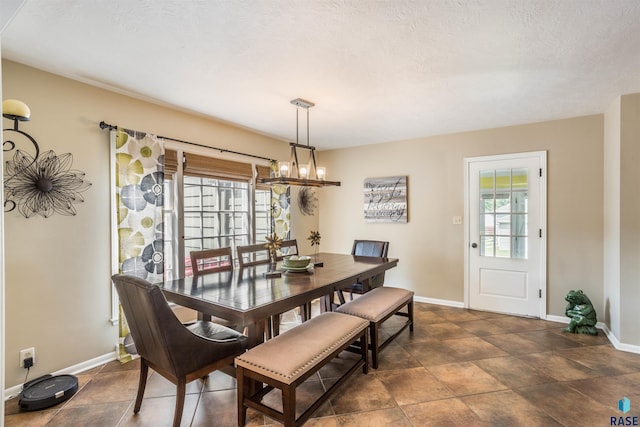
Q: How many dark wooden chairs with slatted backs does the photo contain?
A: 3